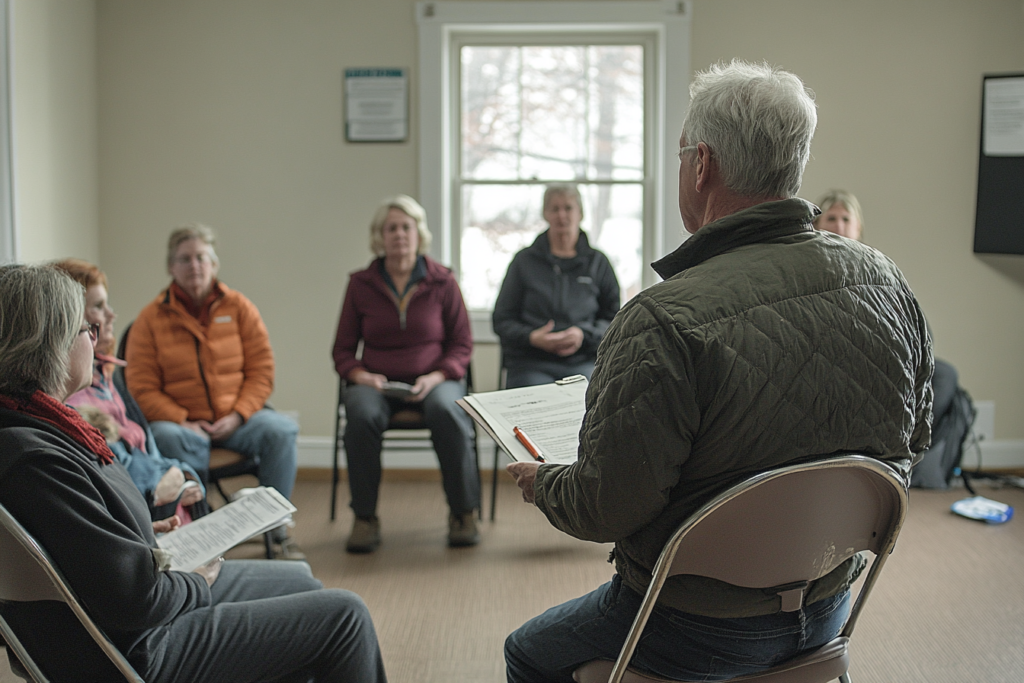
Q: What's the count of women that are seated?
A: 6